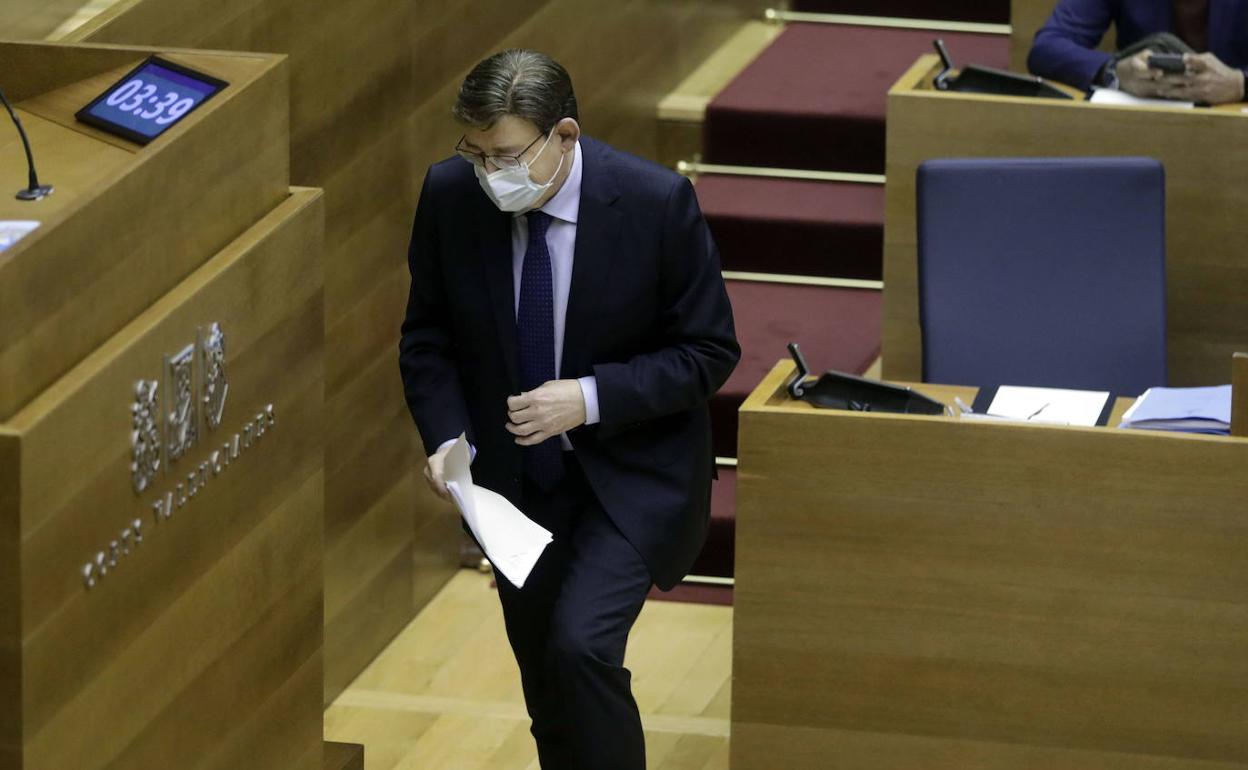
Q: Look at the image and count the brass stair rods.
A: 5